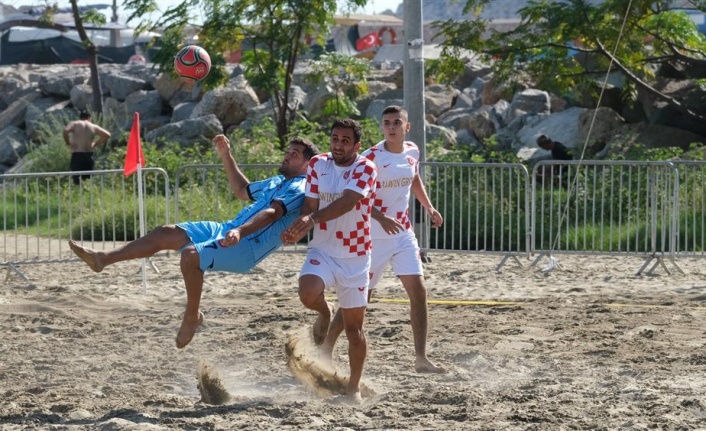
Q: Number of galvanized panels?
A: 5